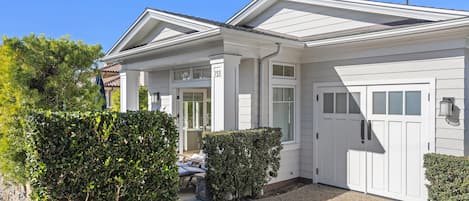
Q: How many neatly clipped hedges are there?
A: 3